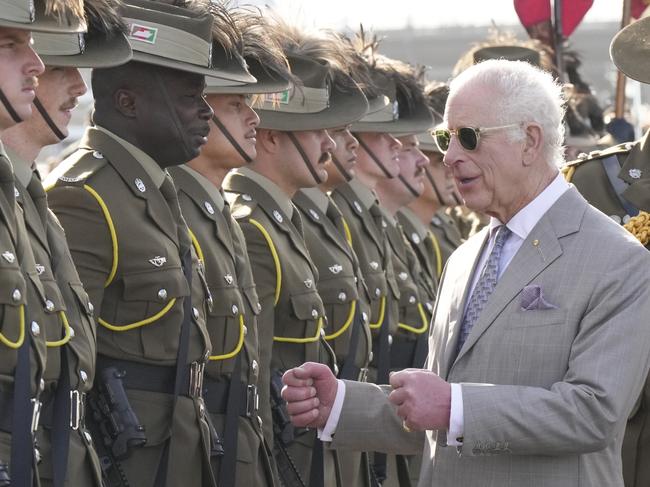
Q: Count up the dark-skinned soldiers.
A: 1